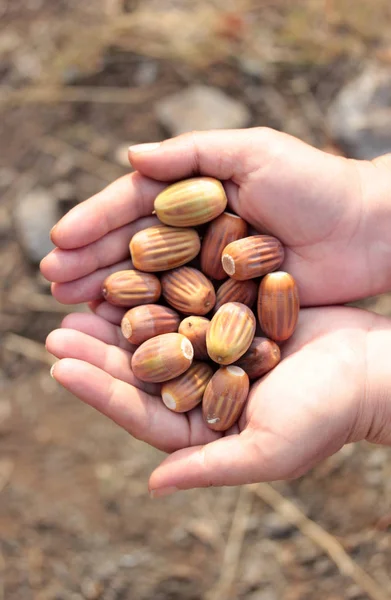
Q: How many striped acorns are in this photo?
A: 15